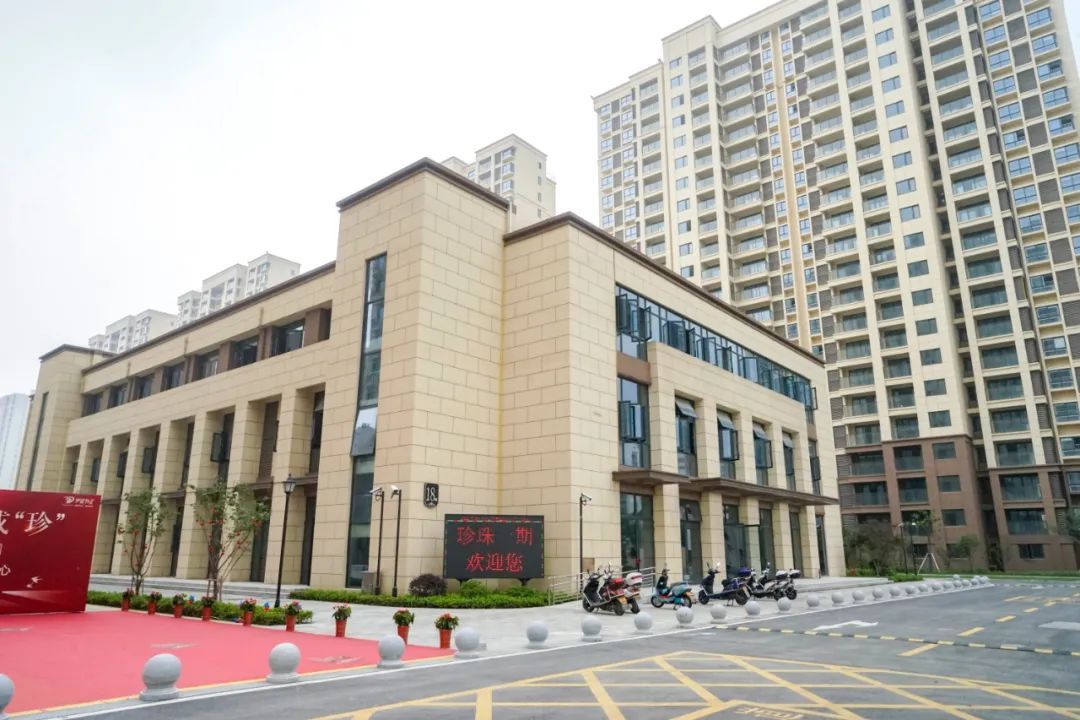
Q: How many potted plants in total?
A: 9